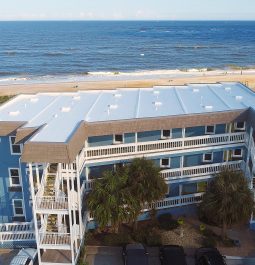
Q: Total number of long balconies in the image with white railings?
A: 3